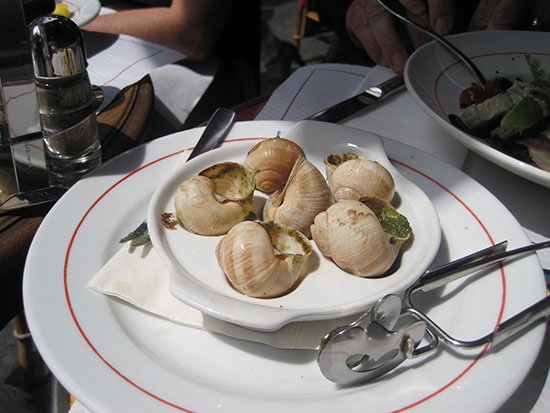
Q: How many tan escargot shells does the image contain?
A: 6